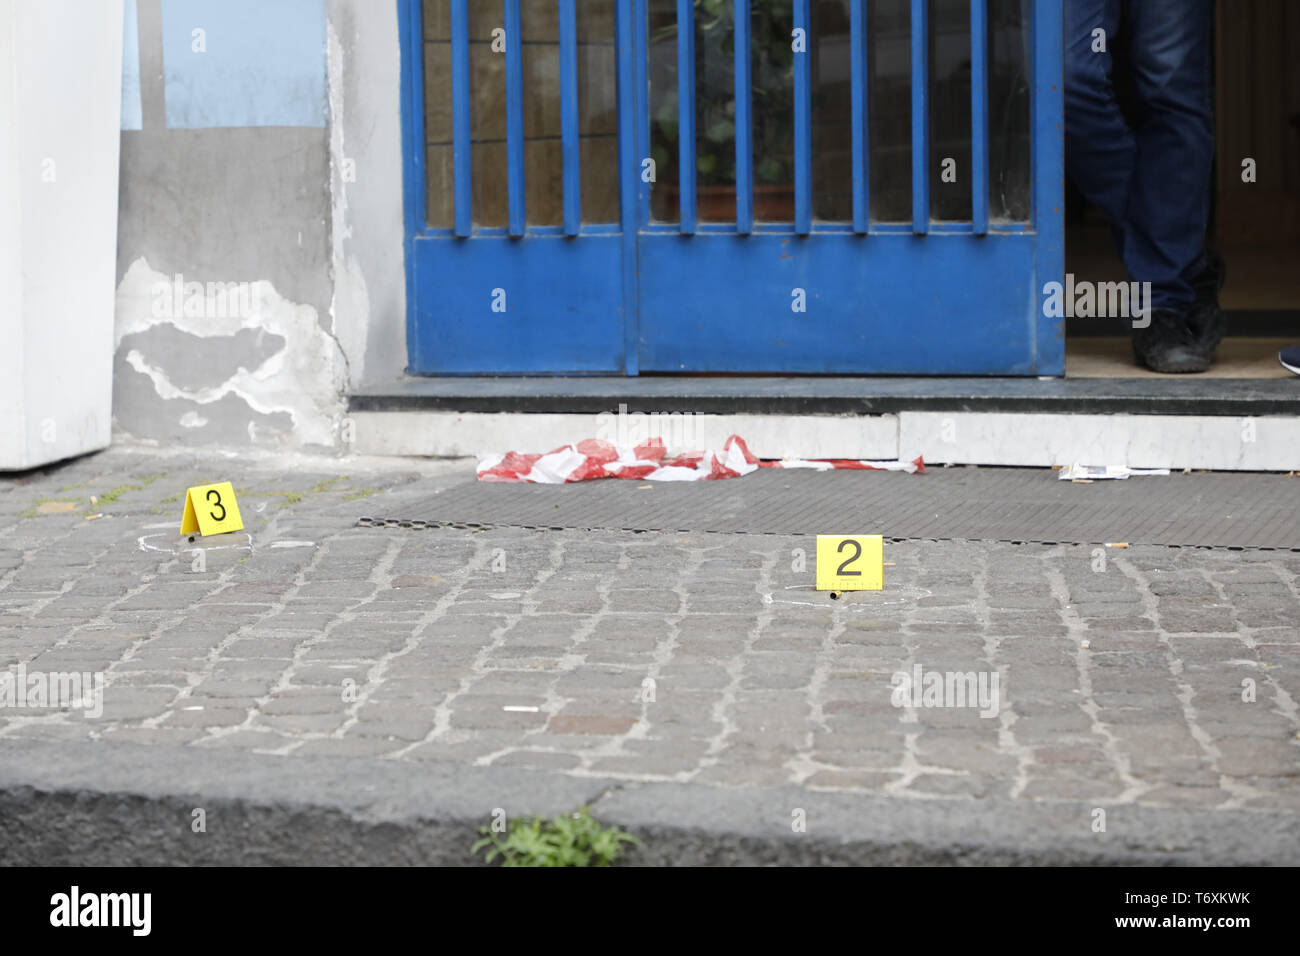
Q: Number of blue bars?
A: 9